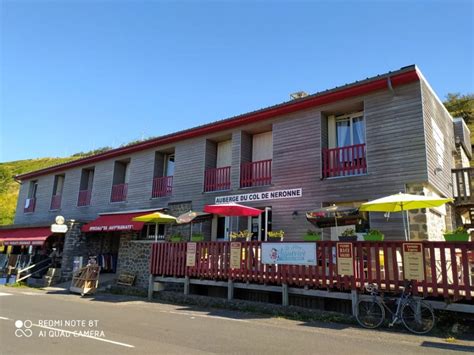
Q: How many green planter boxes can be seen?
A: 5